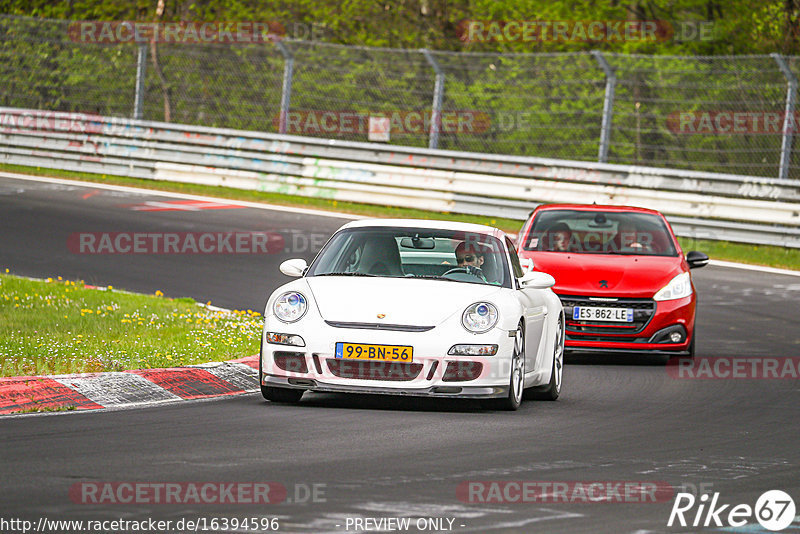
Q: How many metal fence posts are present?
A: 5